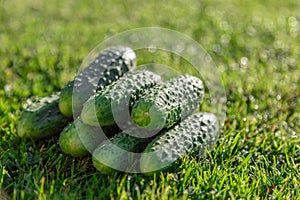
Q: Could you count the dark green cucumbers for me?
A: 7